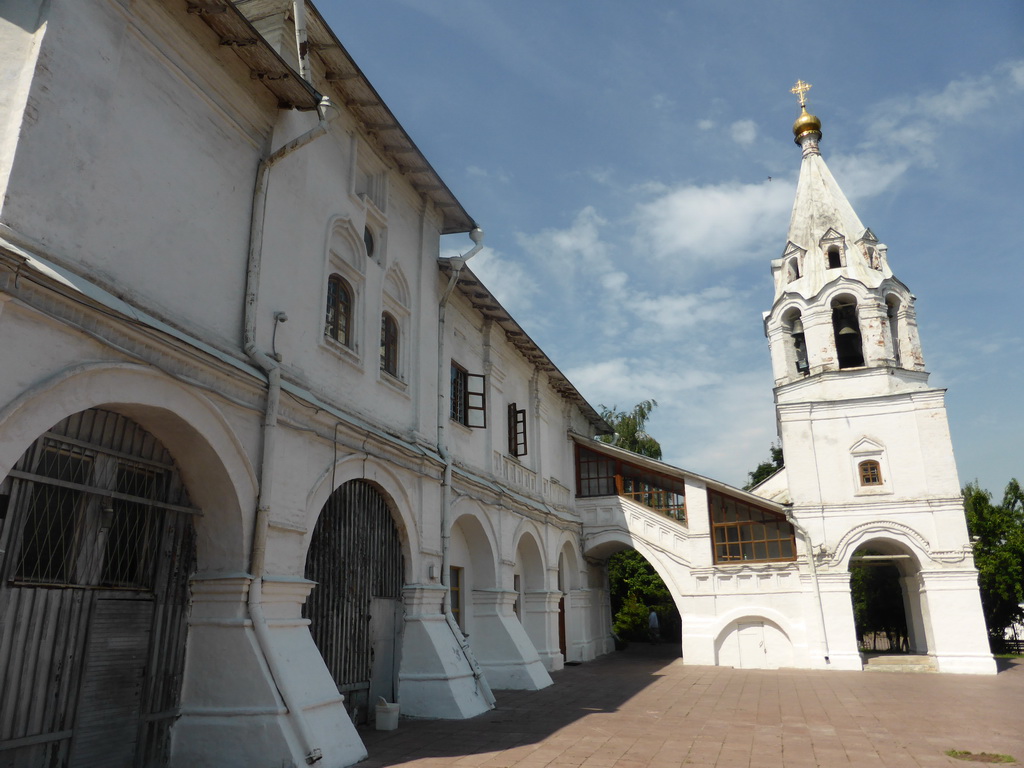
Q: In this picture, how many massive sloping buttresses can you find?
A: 3